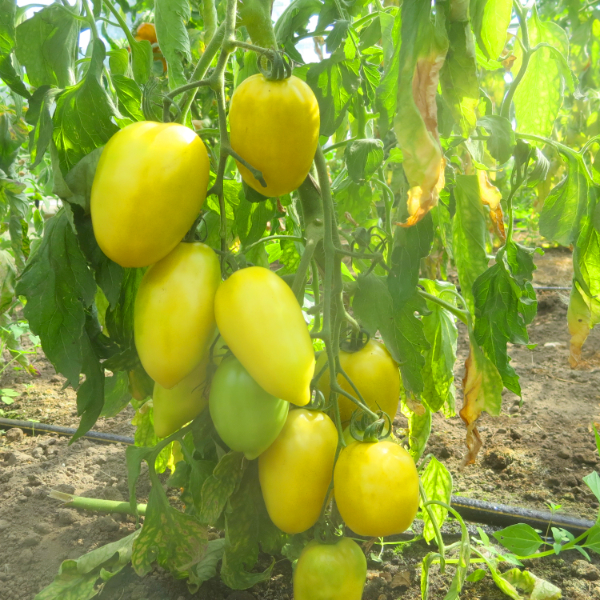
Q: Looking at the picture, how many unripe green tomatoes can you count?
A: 1